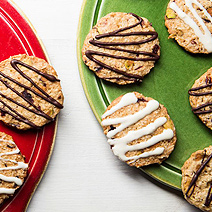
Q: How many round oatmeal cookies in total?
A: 7